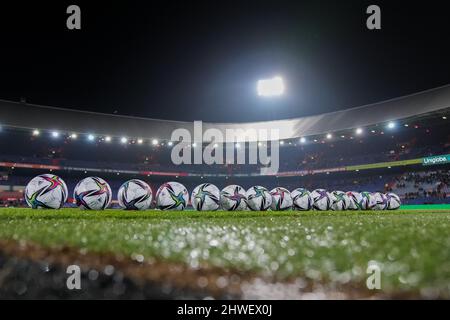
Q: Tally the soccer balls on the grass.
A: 15